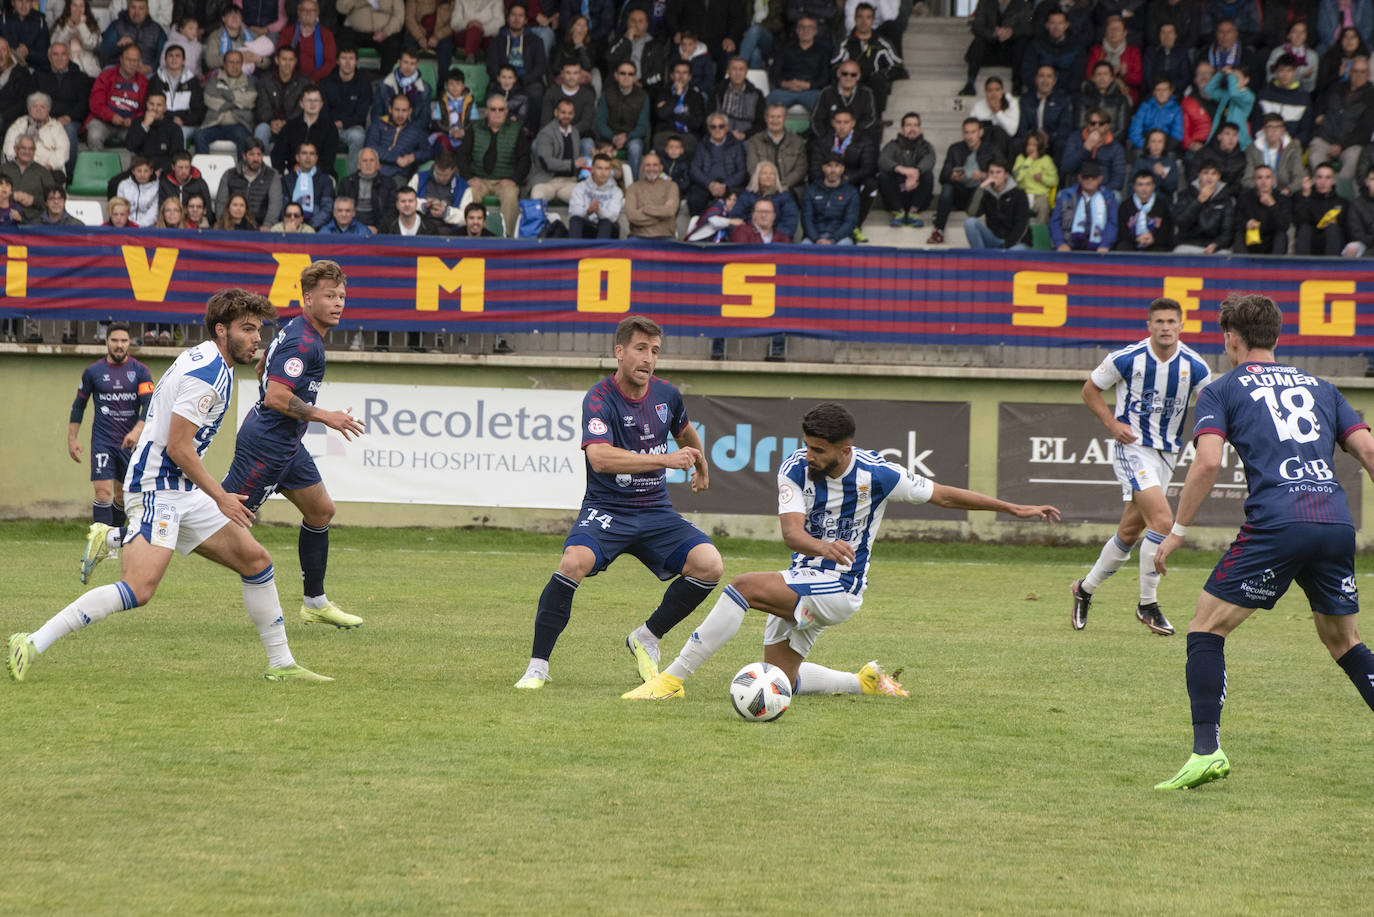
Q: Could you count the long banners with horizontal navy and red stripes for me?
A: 1